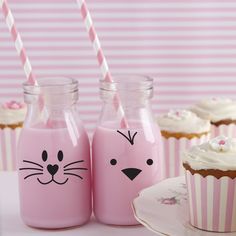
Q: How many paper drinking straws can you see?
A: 2